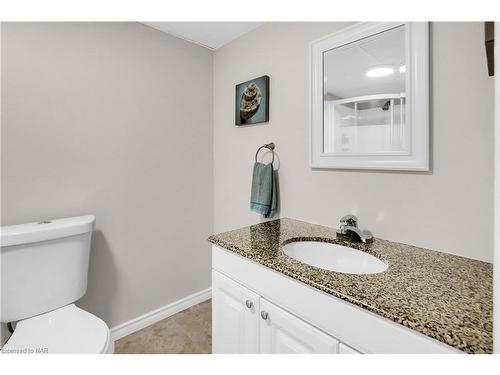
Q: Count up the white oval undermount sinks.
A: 1